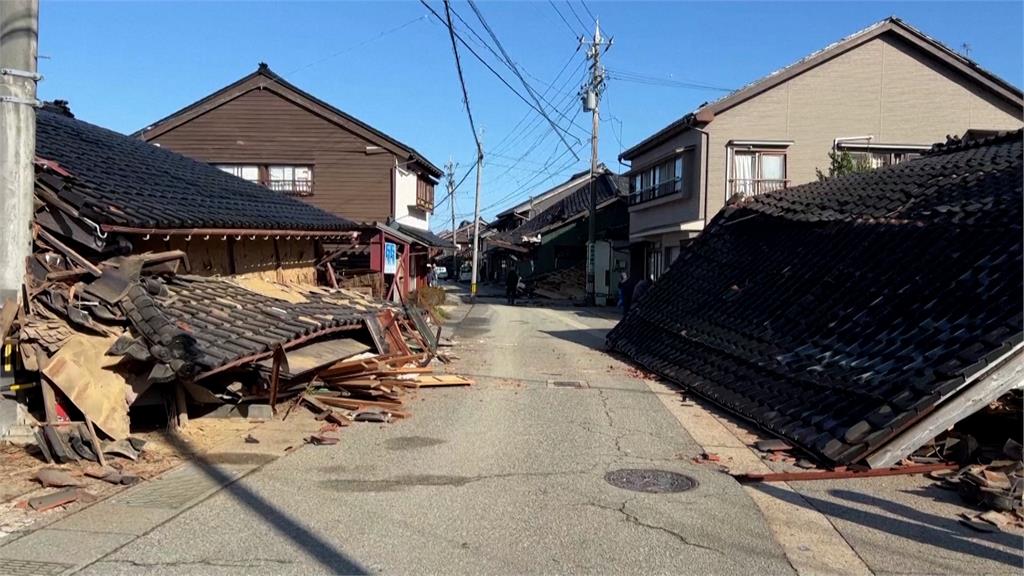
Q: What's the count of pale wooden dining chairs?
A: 0